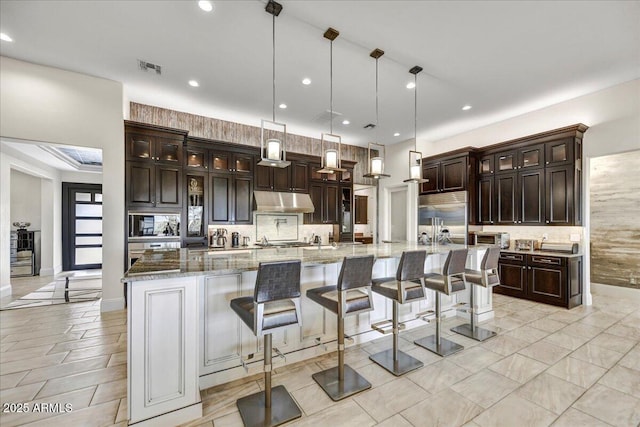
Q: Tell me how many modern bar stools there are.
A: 5